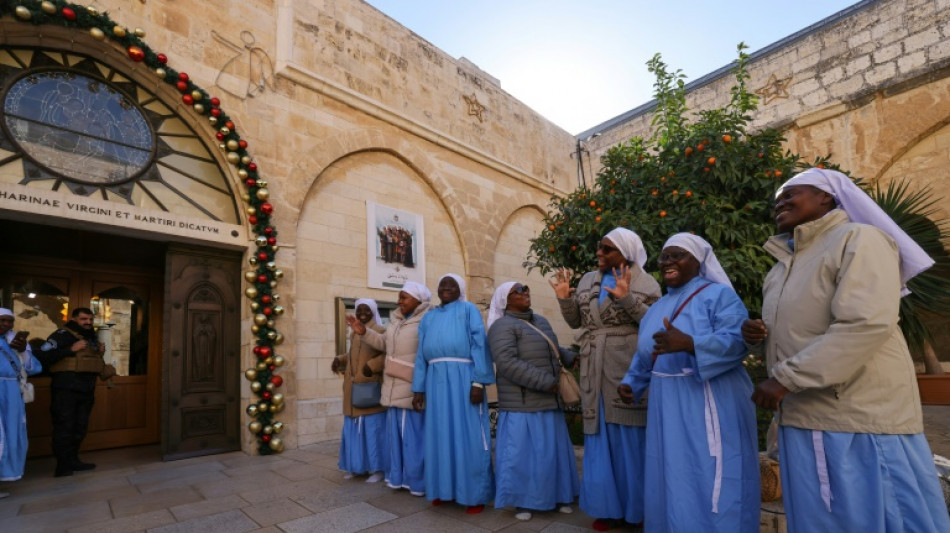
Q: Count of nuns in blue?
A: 8